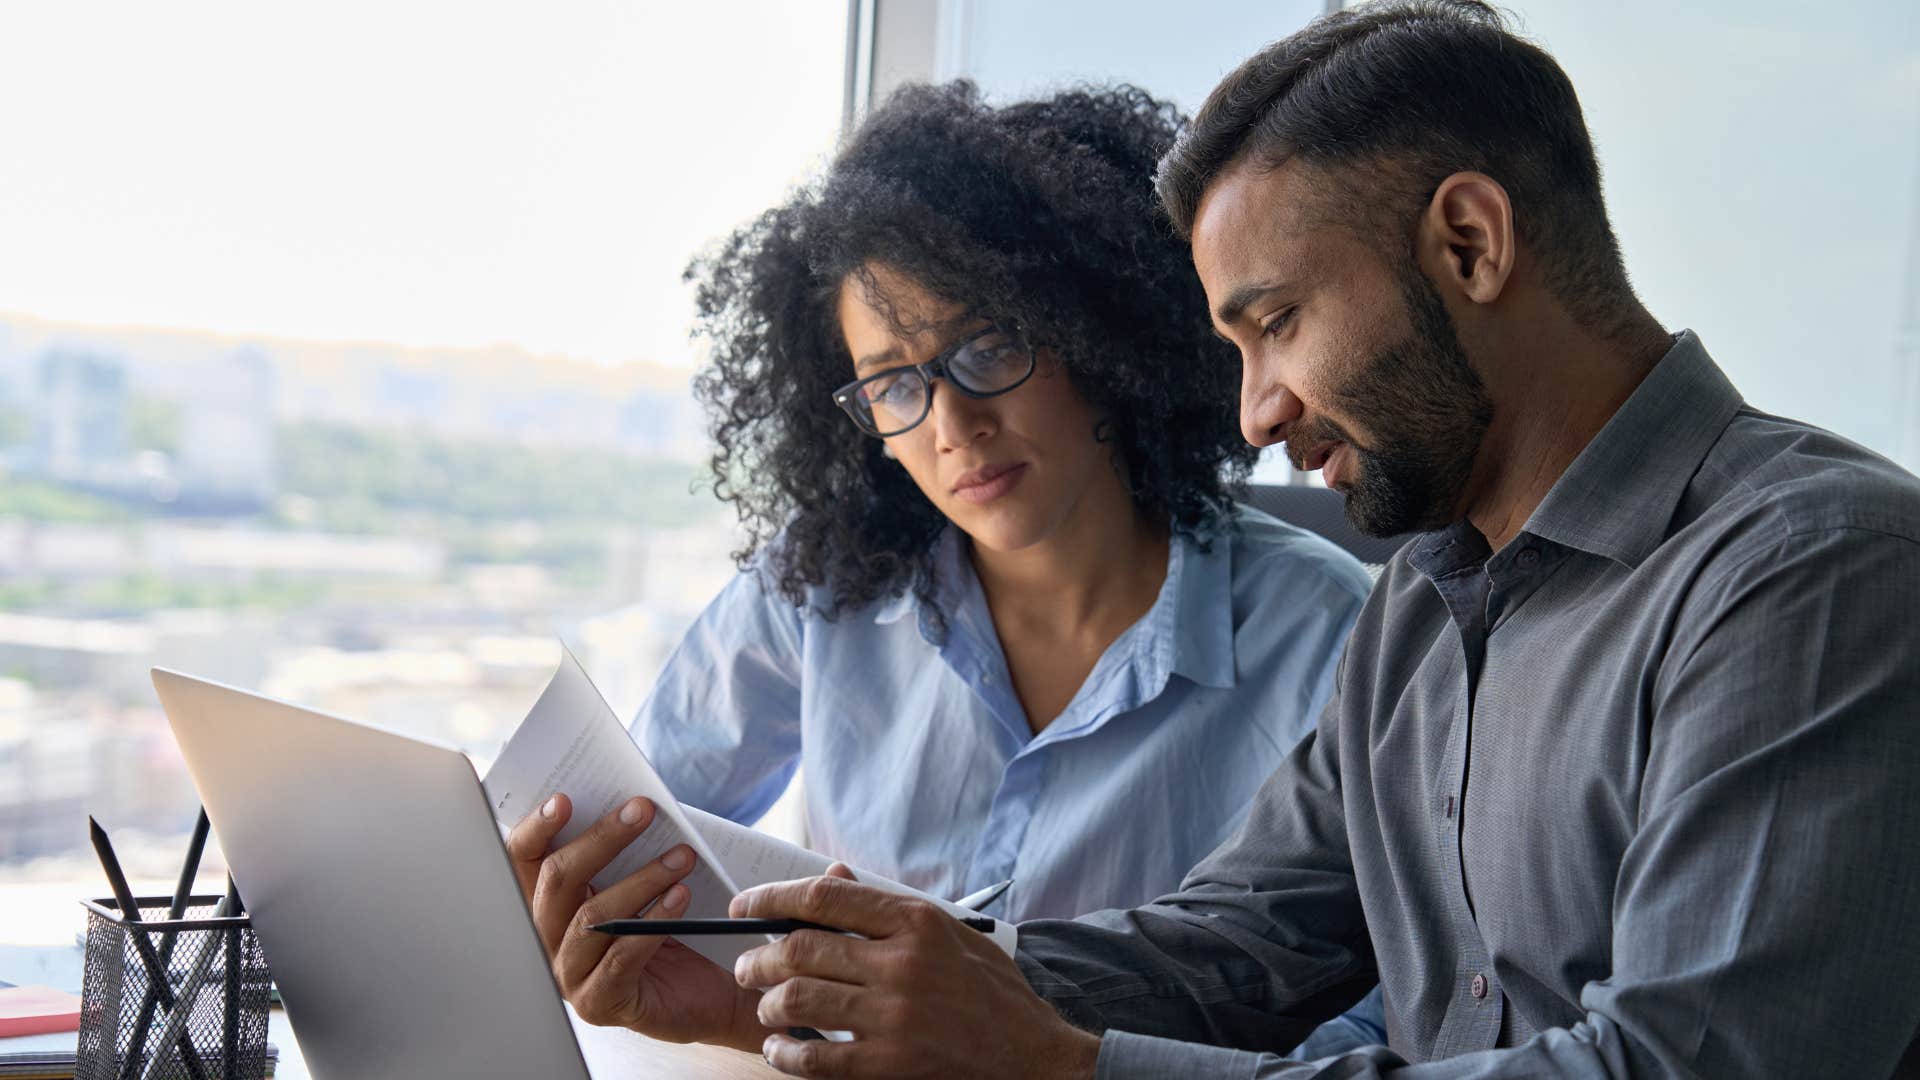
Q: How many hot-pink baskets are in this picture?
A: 0